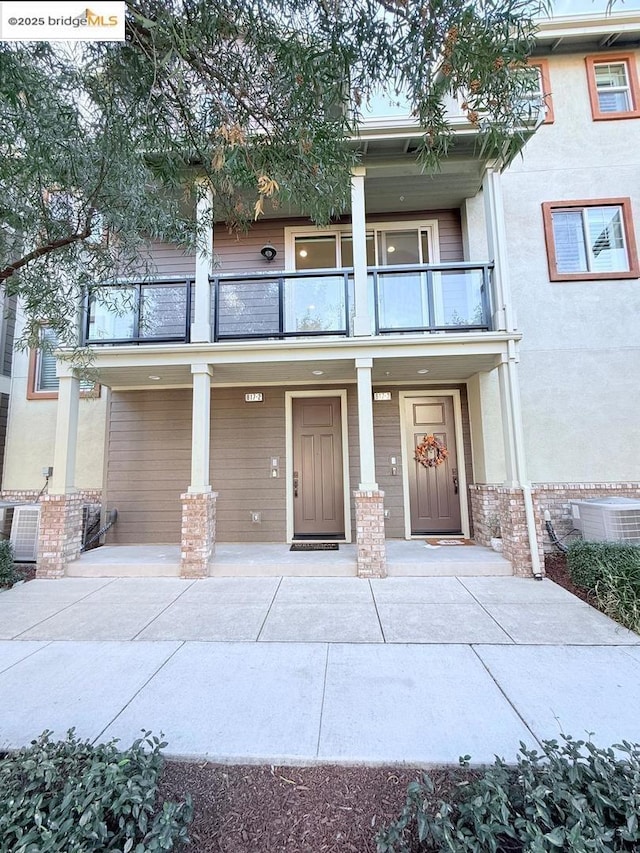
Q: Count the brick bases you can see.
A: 4